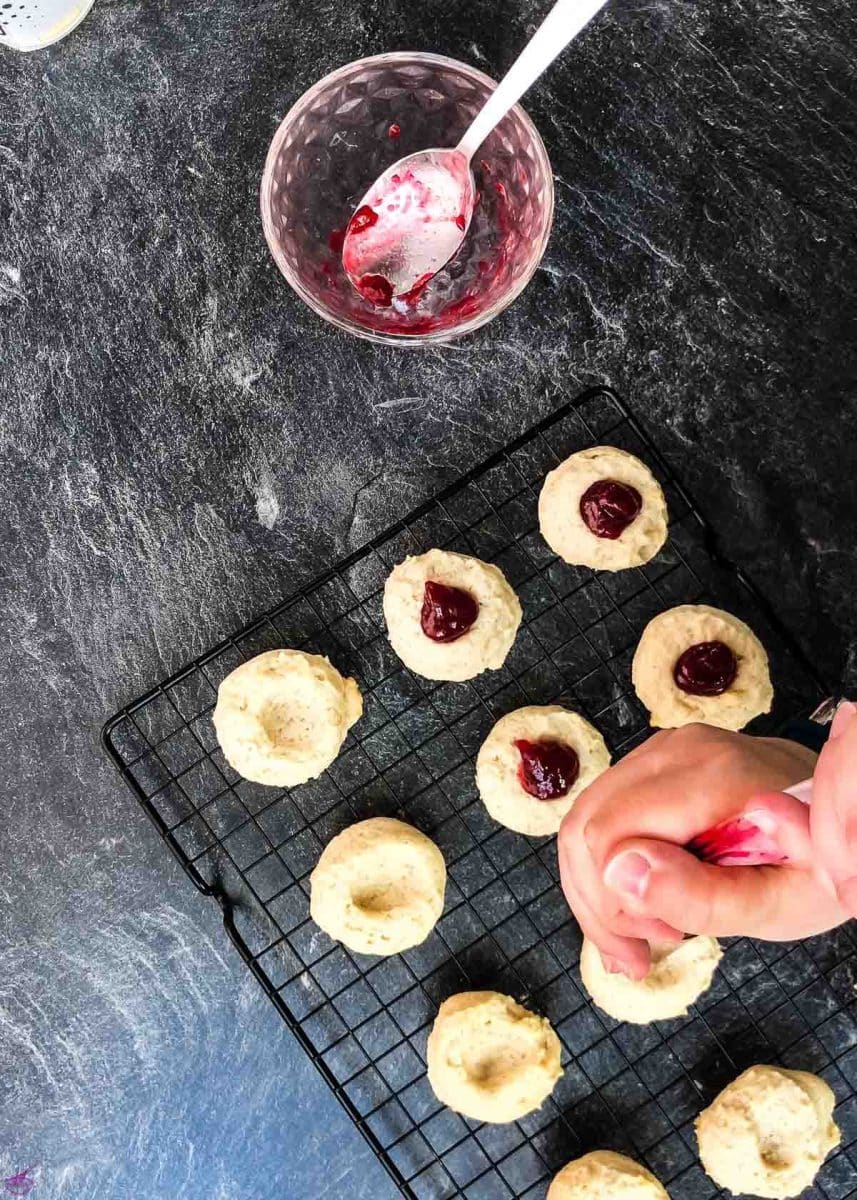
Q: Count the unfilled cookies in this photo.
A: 6